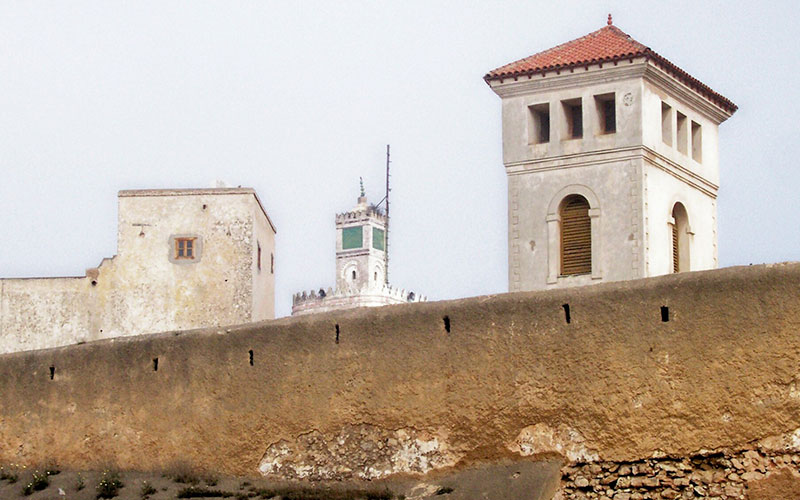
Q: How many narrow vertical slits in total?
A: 7